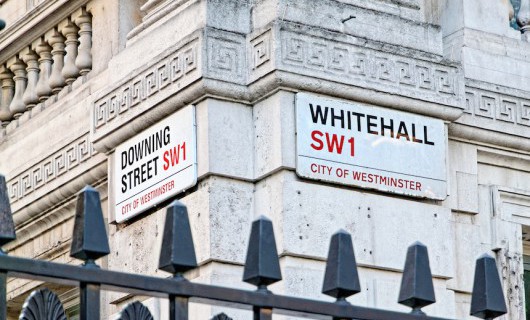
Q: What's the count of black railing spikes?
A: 7